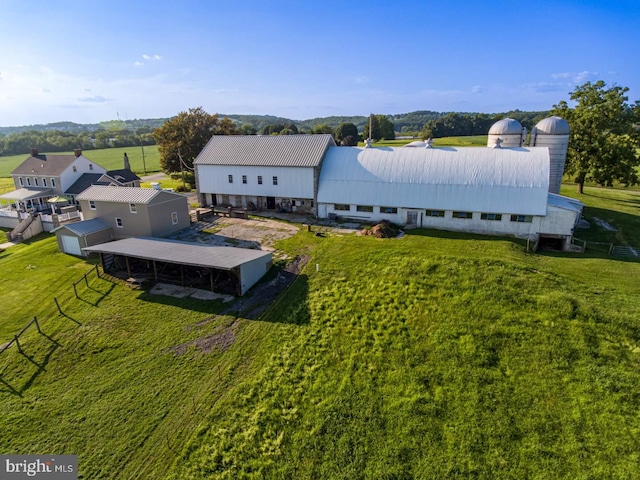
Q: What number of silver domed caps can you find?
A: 2